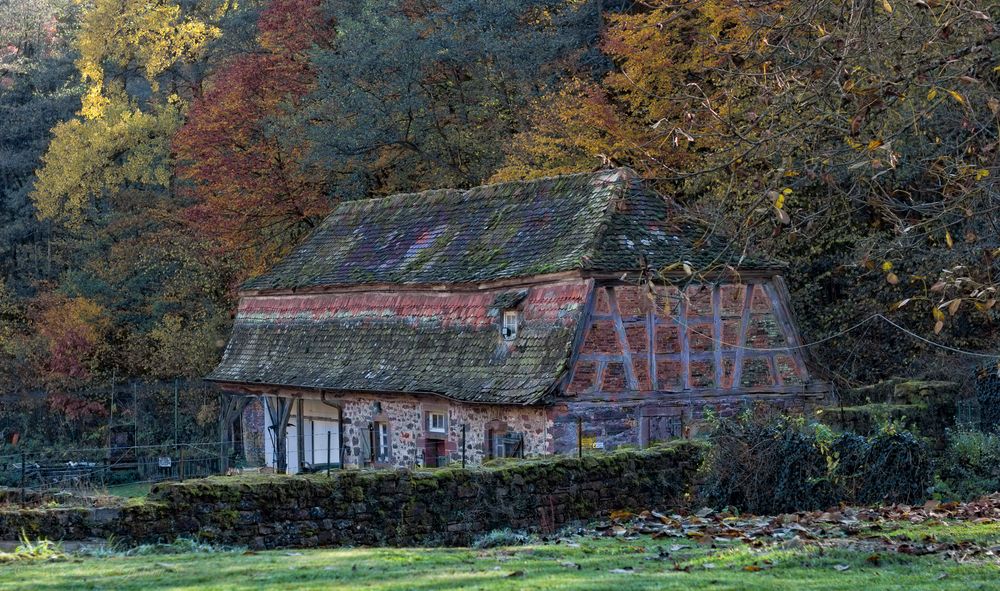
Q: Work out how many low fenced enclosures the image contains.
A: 1